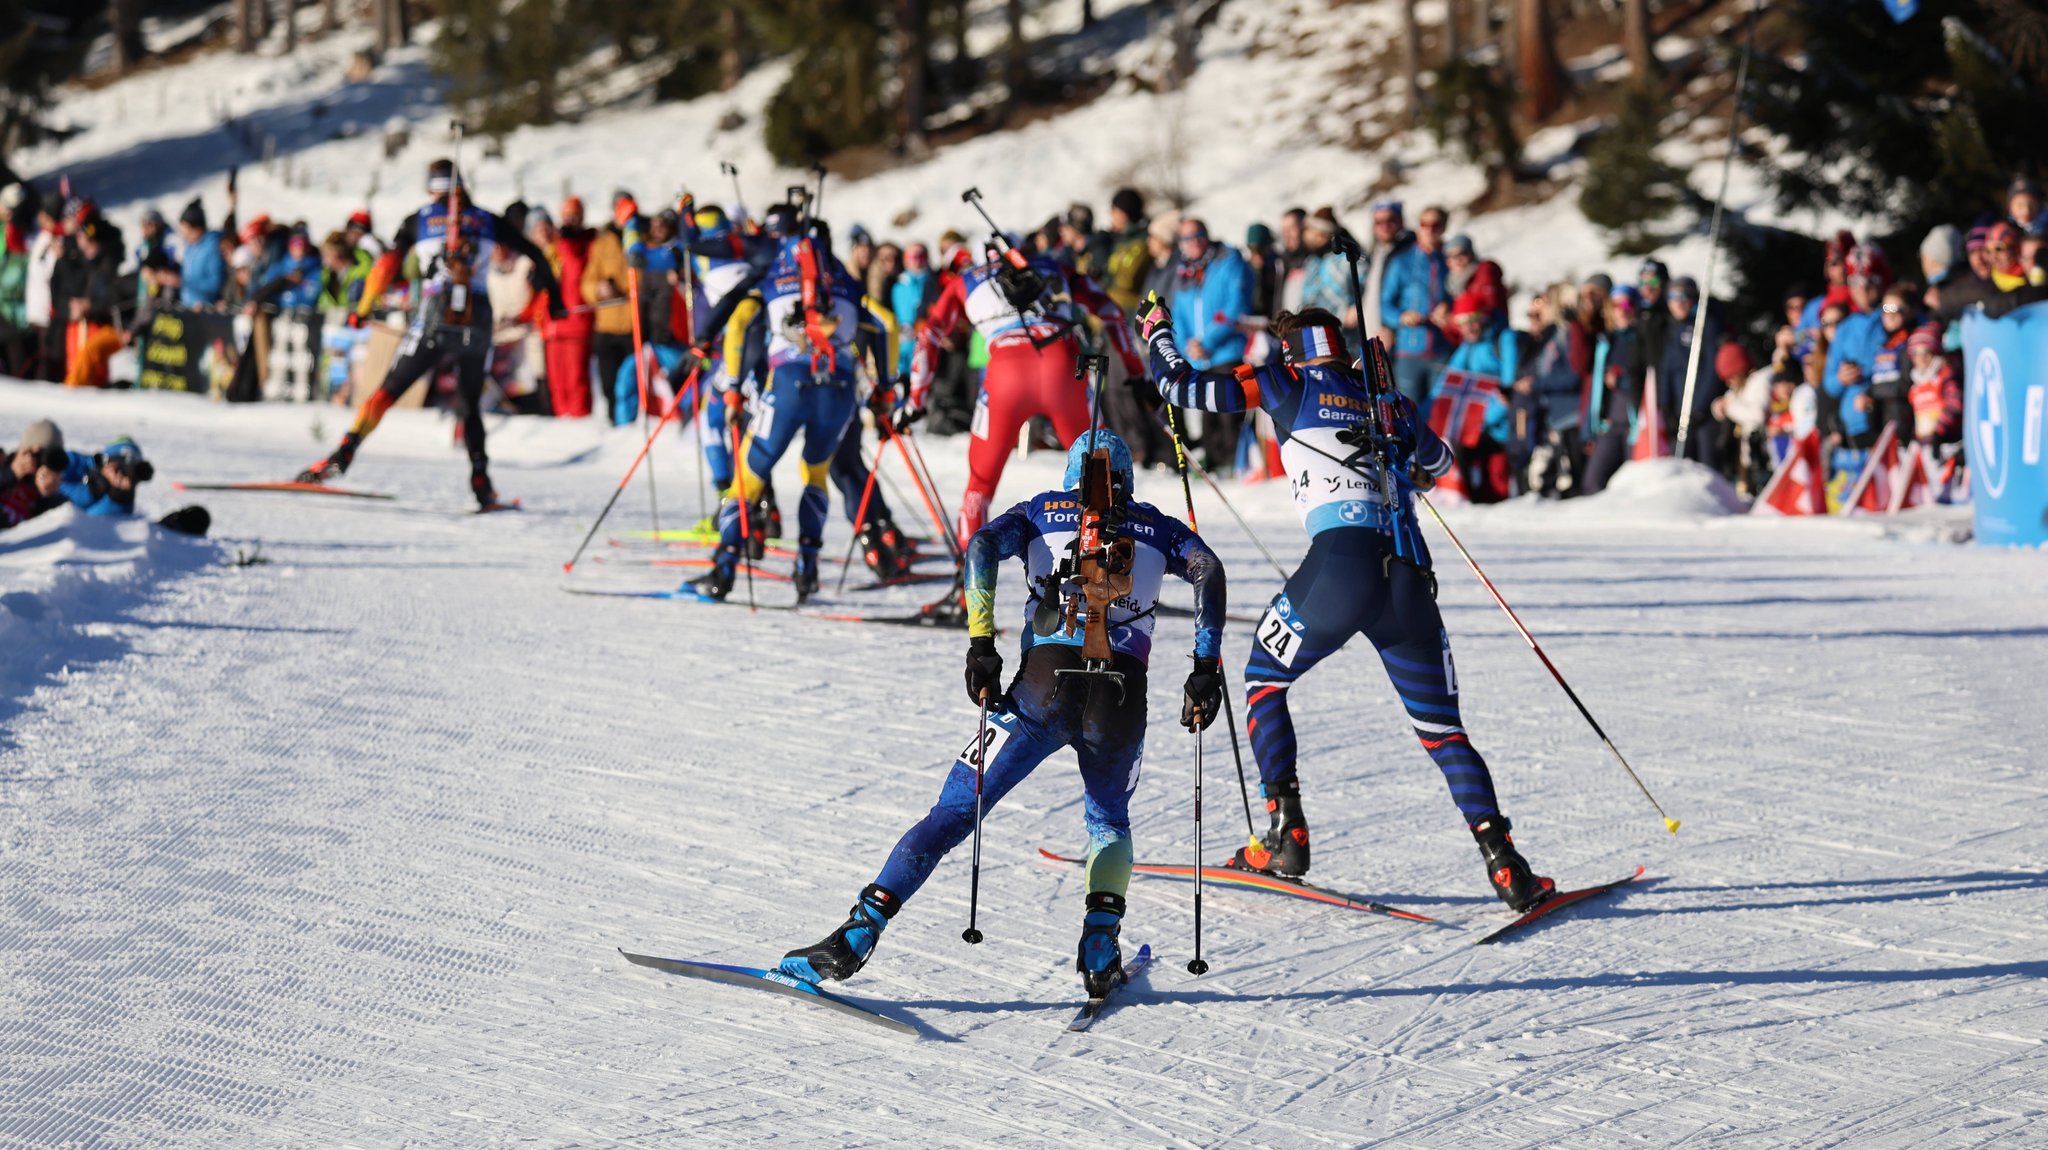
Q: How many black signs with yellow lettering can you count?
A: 1